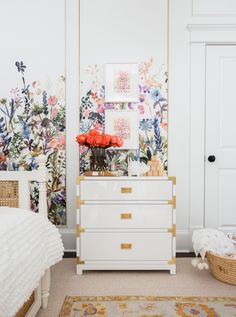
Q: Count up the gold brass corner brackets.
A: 8